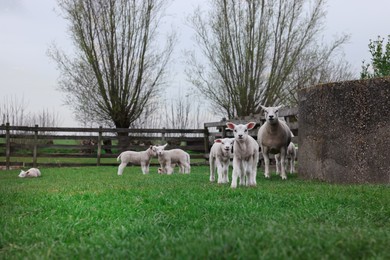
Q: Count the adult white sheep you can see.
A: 1